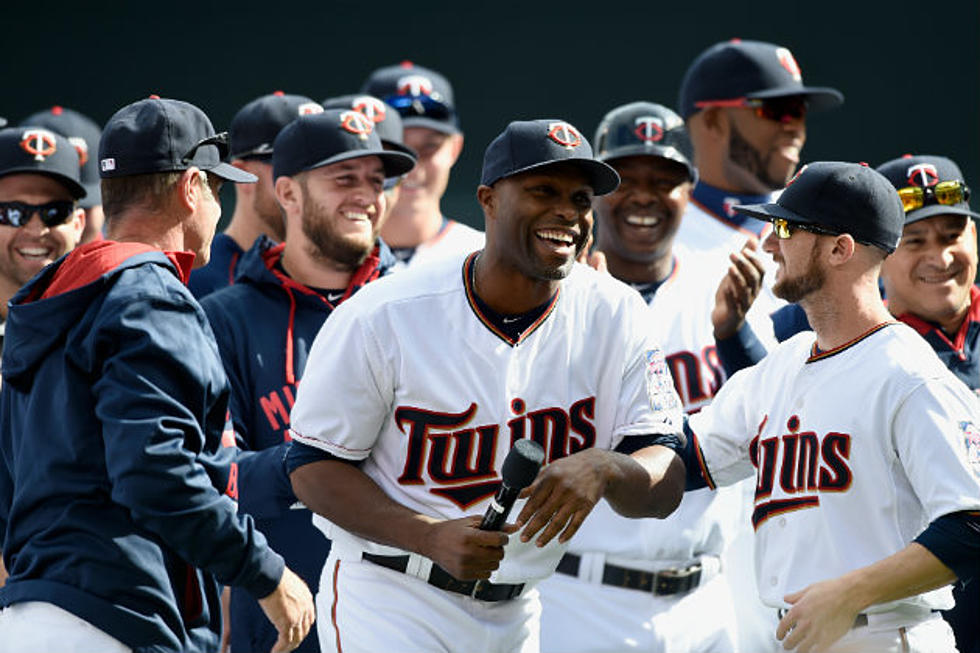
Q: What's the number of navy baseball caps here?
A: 11